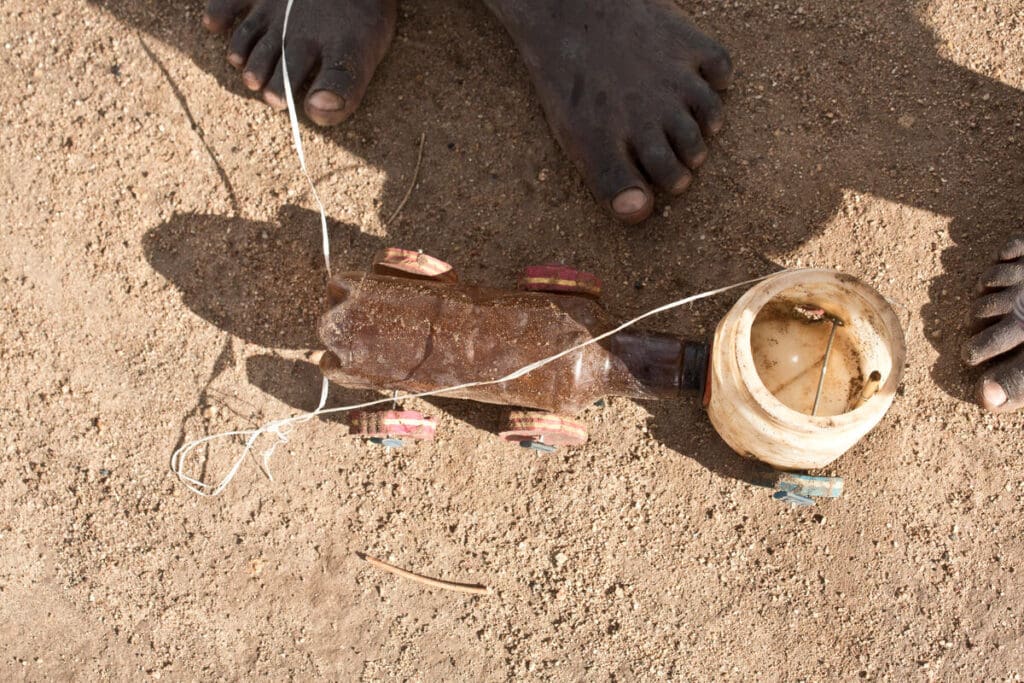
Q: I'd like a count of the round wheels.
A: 5